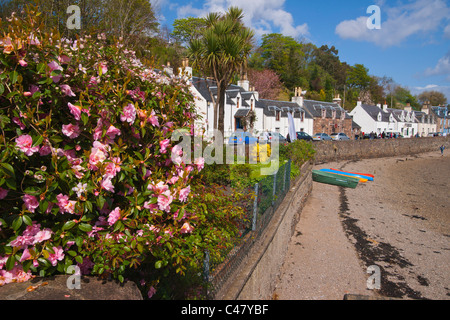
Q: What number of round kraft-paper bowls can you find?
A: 0